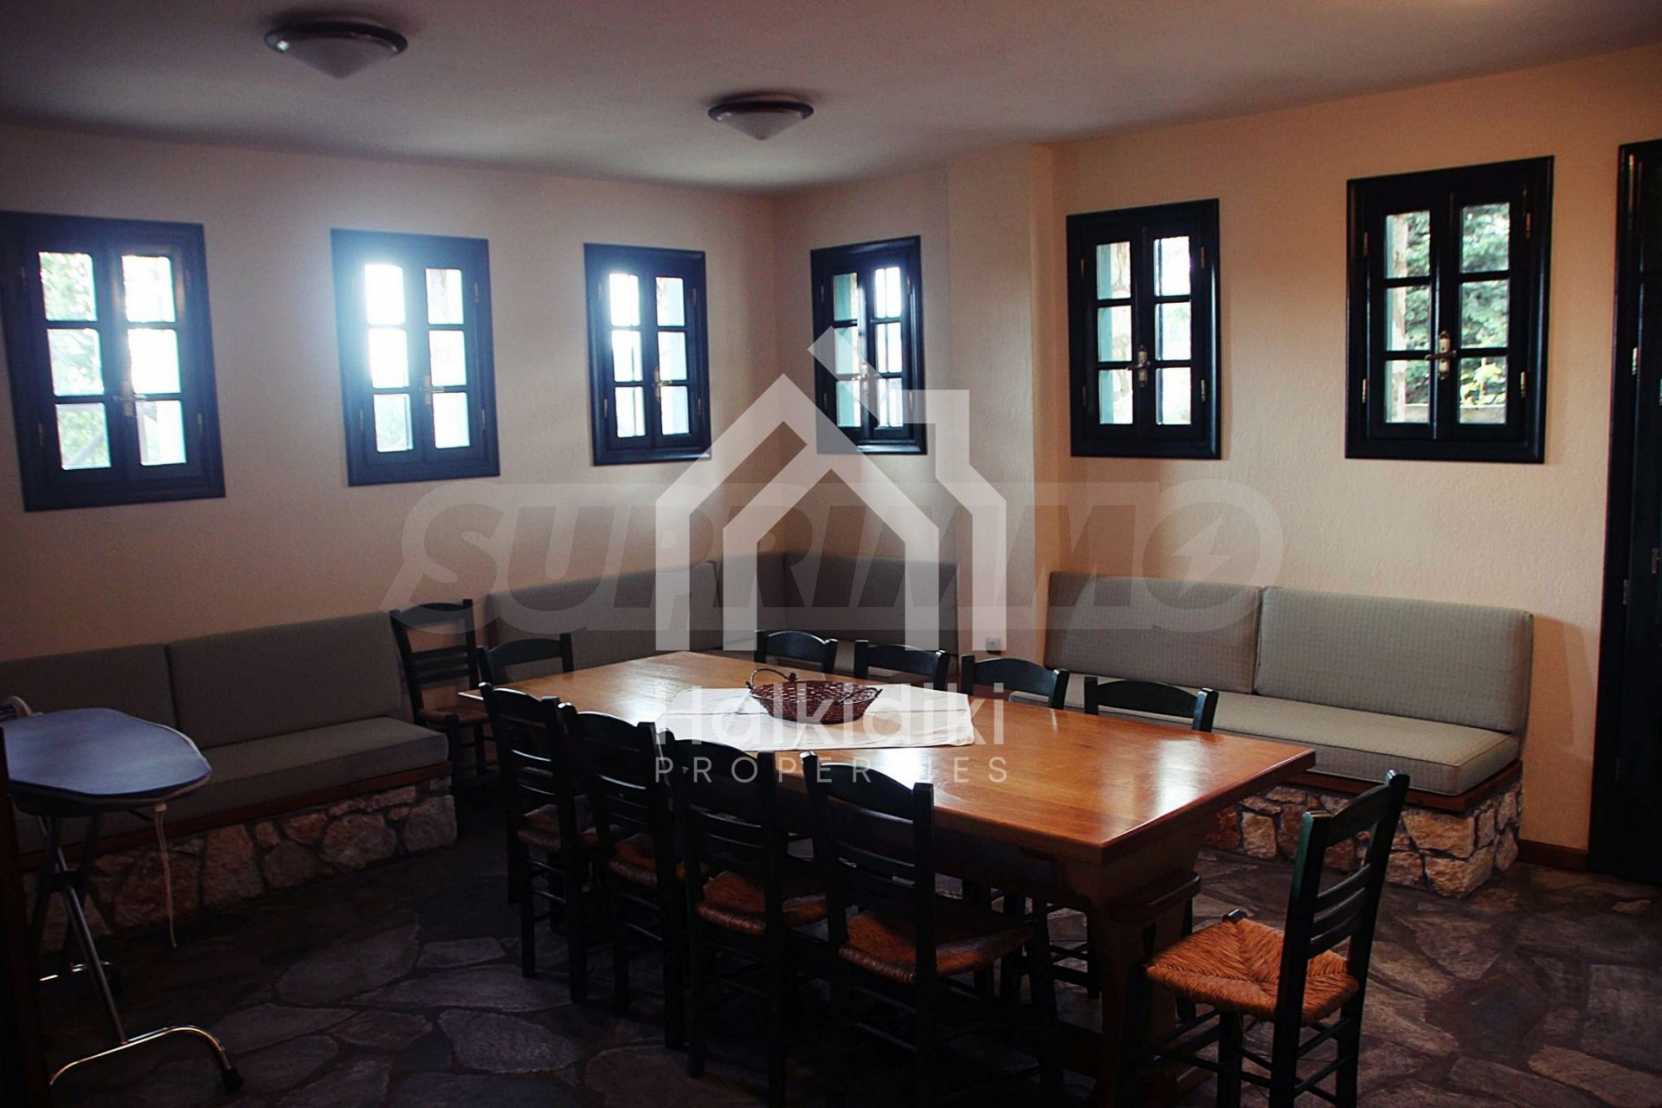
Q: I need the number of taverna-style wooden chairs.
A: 11